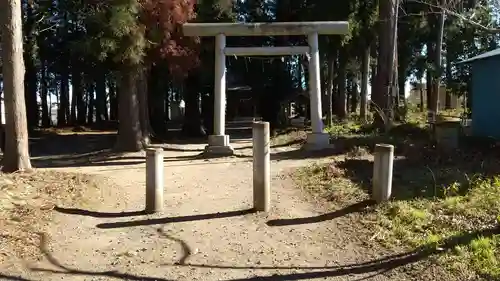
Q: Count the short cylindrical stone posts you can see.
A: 3